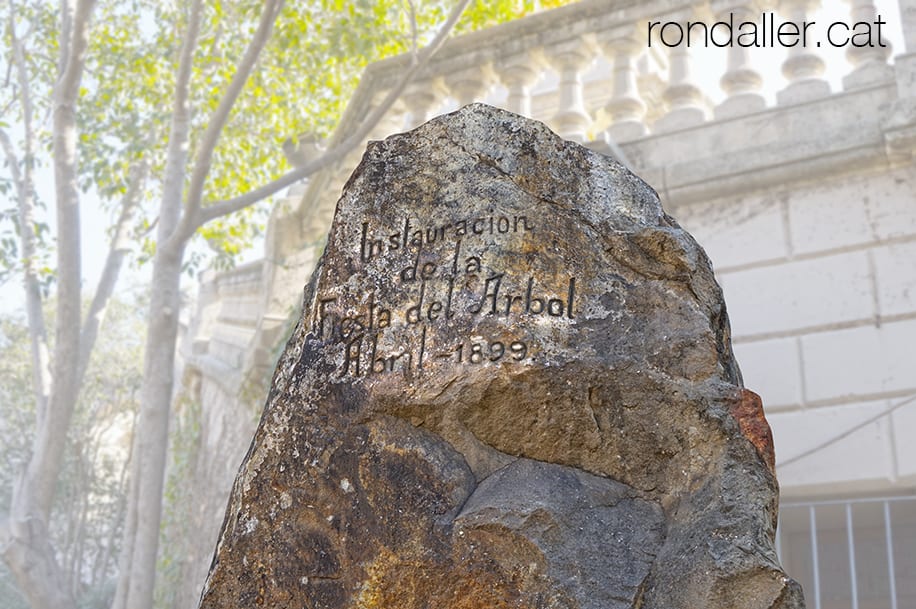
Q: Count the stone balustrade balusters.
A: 9